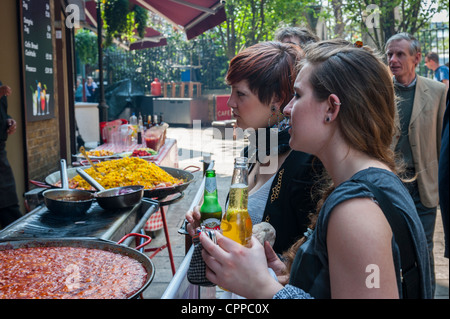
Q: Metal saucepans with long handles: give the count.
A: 2